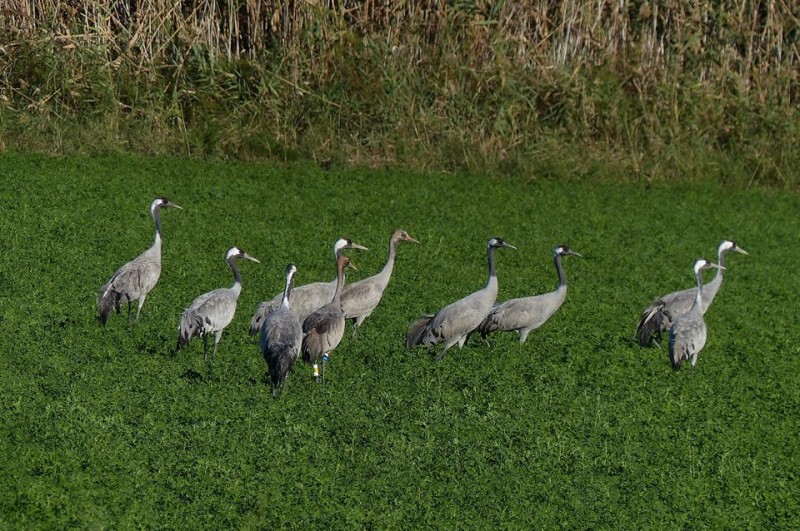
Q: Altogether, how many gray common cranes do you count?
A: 10